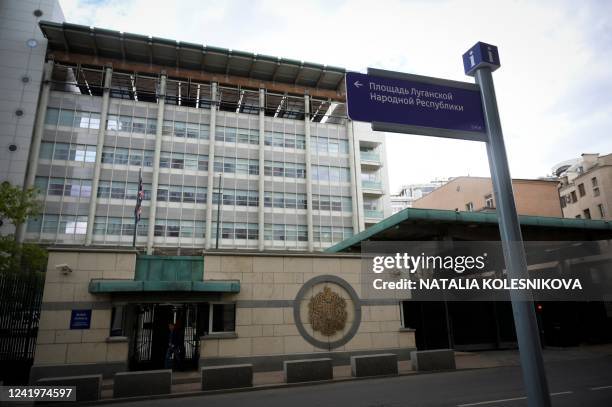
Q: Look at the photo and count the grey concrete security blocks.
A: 6